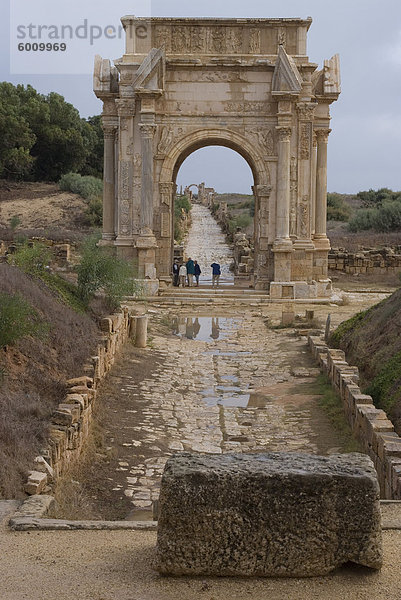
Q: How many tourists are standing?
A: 5